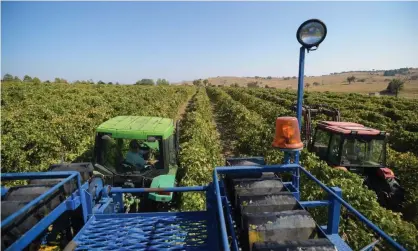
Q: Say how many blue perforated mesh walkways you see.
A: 1